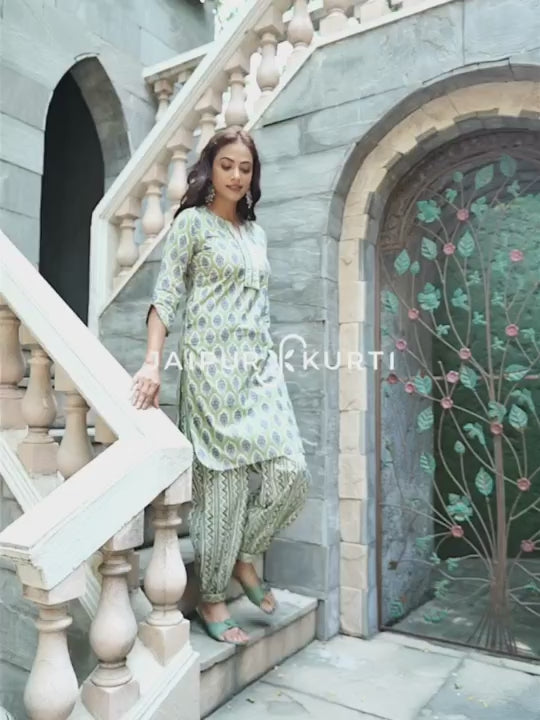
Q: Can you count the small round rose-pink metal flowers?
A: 15